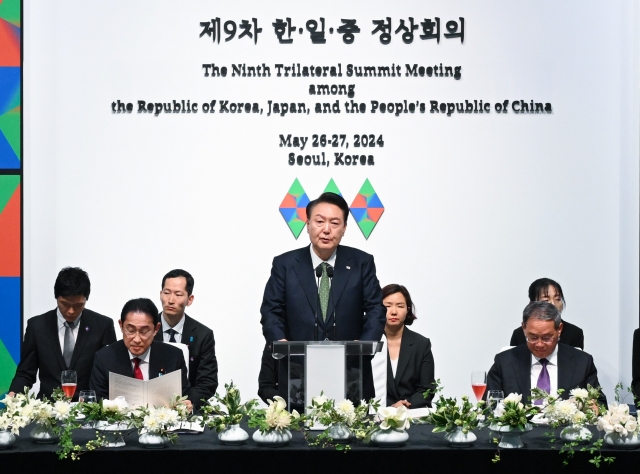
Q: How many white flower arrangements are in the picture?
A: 12